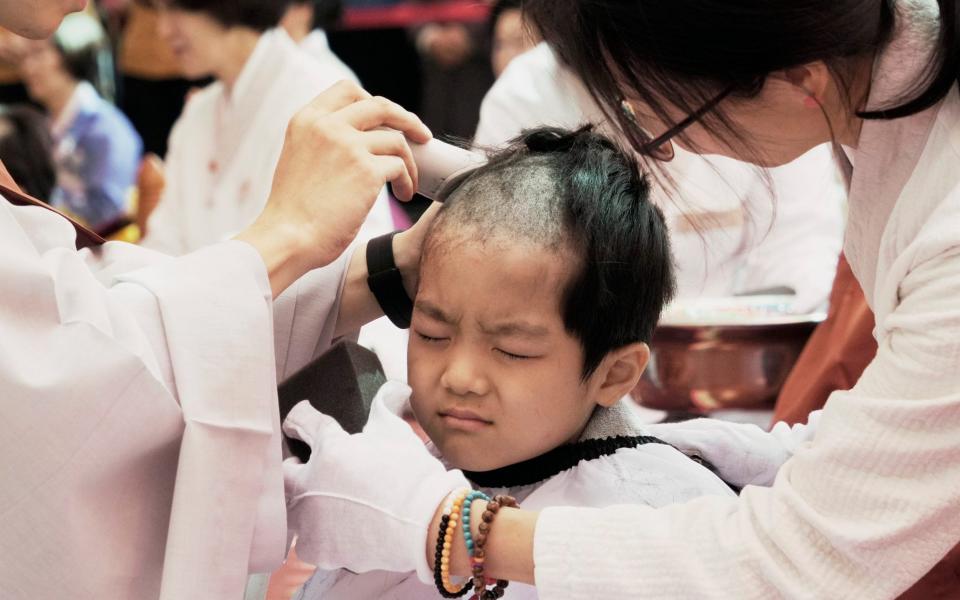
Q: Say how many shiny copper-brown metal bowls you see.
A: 1